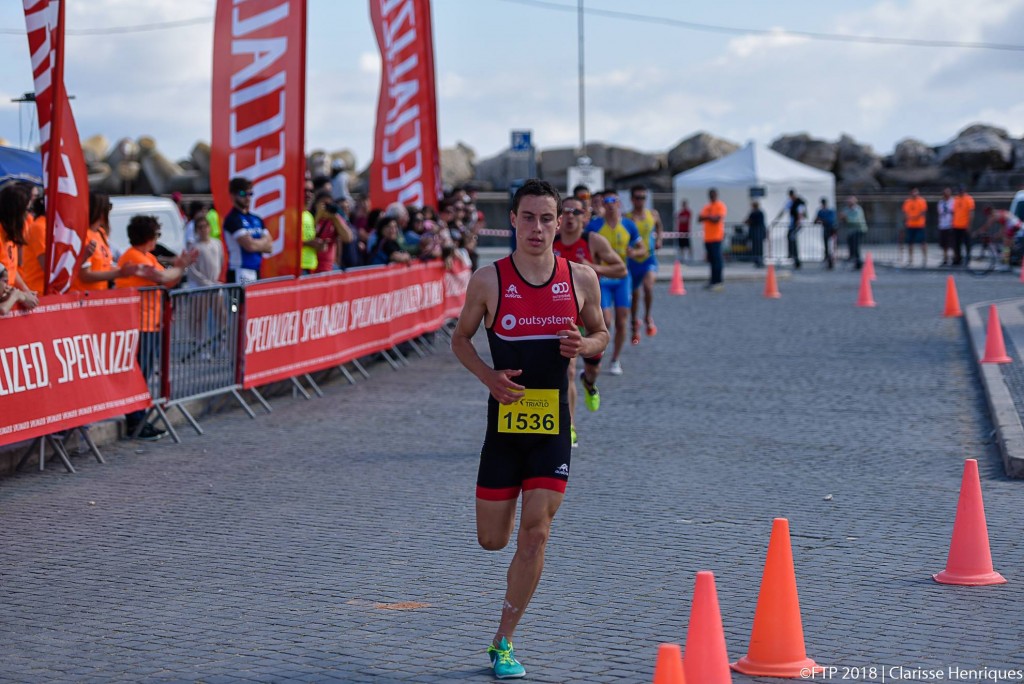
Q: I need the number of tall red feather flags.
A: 3